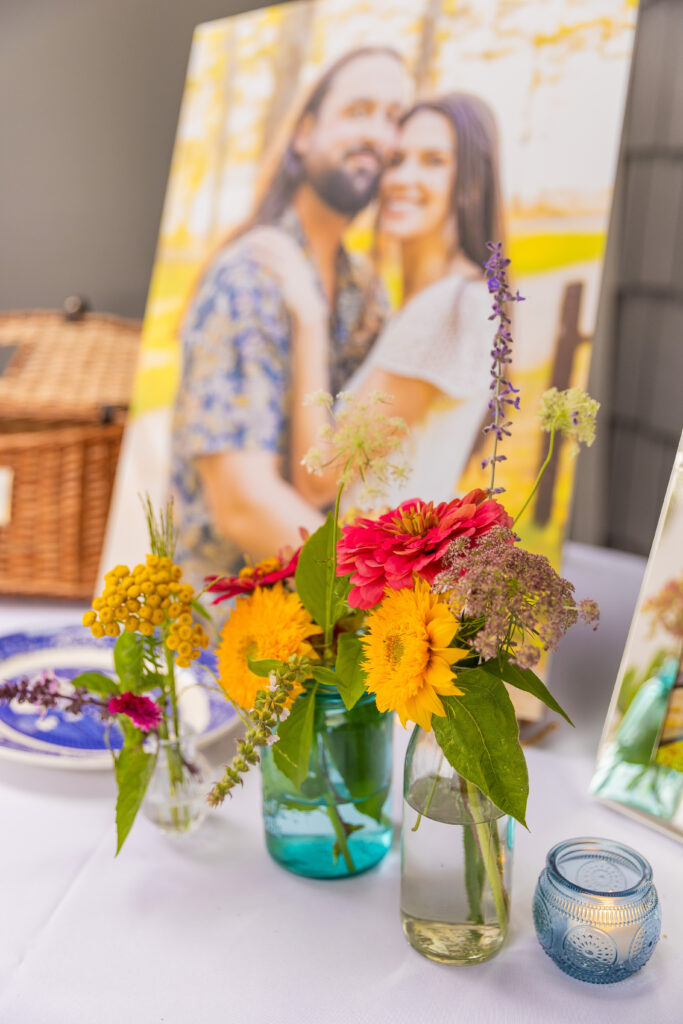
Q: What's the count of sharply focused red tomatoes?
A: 0